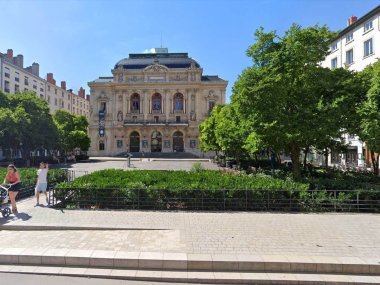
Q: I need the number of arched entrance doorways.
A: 3